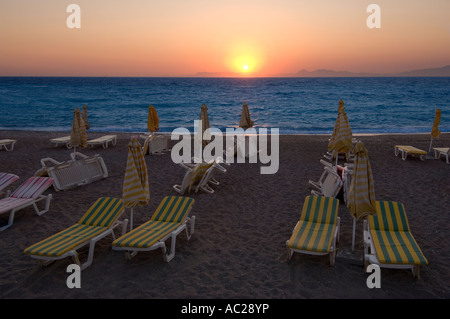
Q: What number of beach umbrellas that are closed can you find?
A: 9